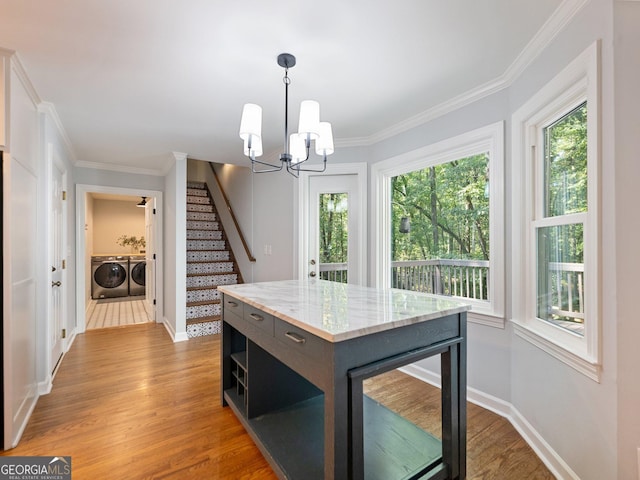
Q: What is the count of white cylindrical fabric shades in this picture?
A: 5